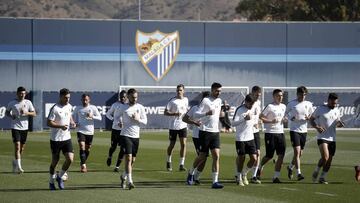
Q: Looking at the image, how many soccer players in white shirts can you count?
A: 13